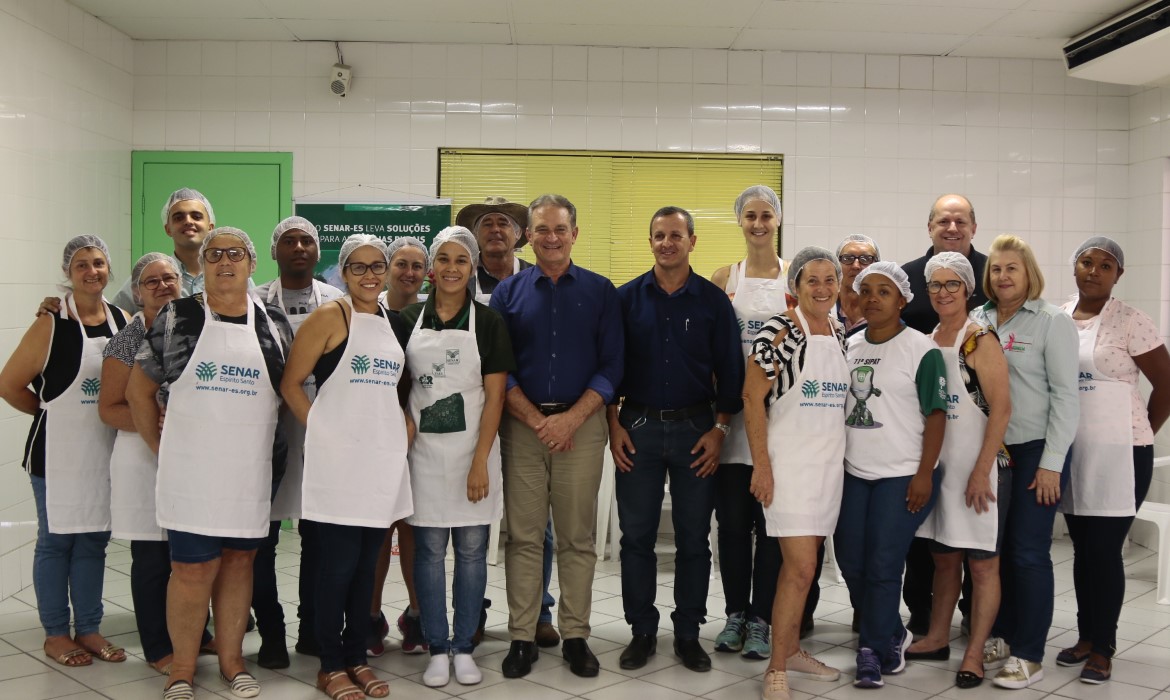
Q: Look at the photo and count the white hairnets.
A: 14